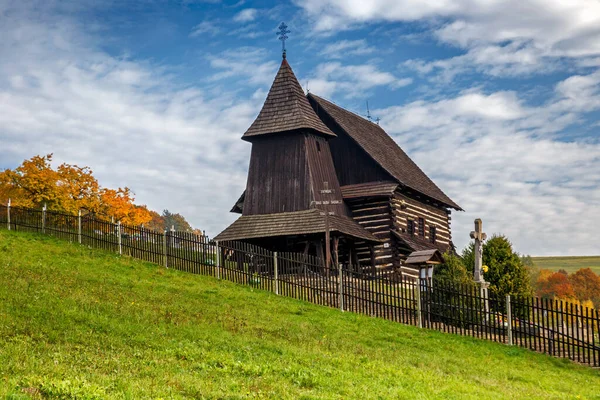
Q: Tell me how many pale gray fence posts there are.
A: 10